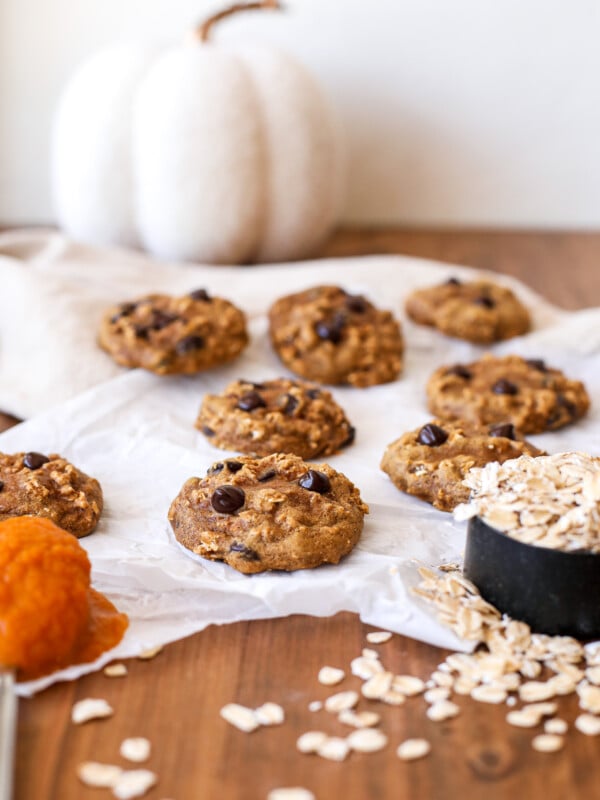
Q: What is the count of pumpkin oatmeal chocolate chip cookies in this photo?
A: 8